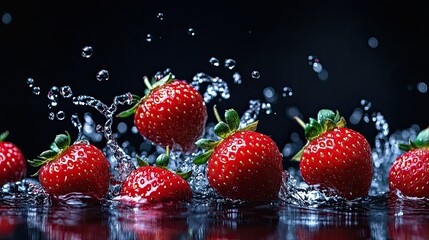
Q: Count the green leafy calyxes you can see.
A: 7